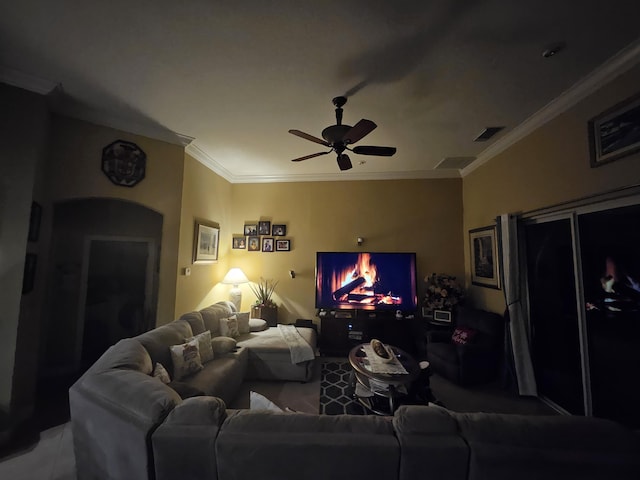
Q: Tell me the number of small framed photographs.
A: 7